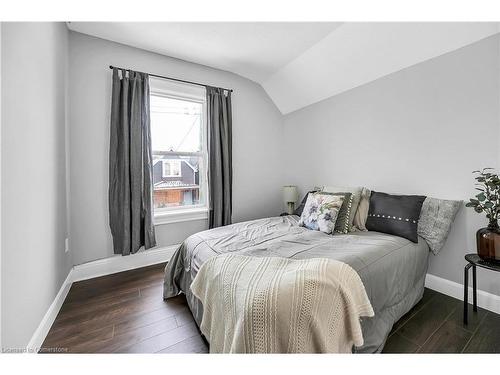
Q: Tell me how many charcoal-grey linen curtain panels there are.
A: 2